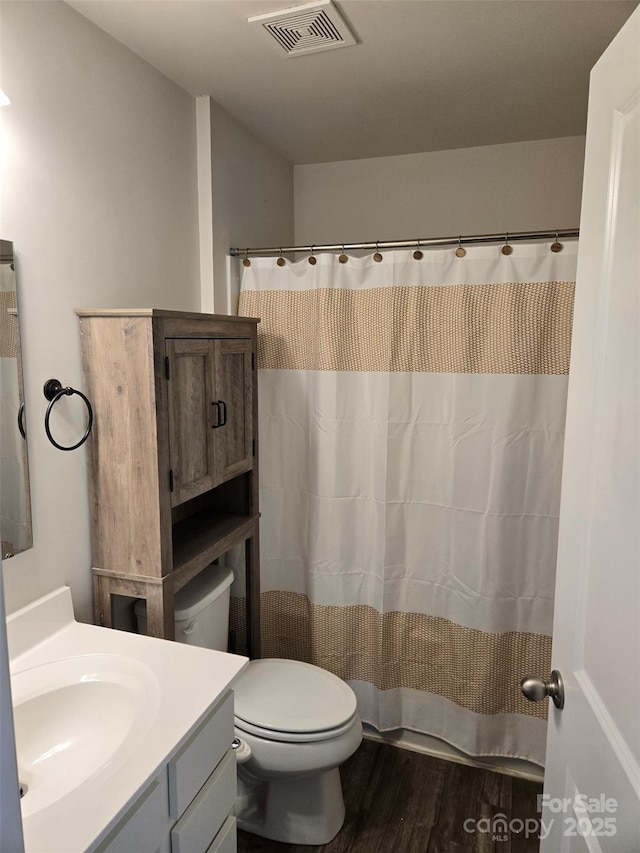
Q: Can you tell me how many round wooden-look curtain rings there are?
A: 9